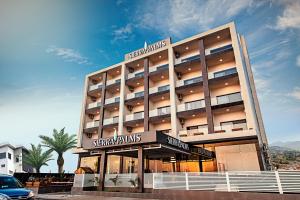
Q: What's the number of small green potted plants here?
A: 3